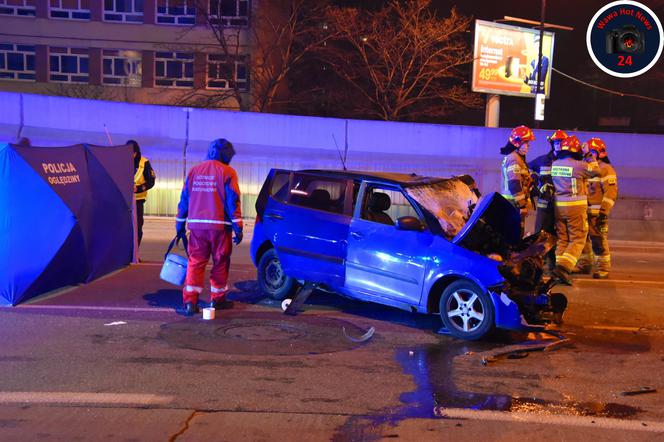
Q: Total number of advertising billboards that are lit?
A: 1